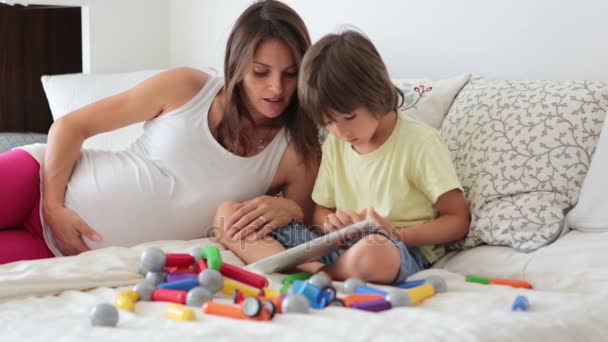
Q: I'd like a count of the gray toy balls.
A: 12